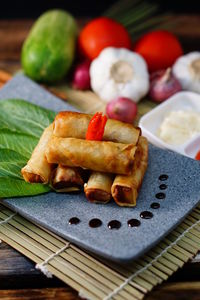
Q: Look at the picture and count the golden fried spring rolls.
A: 6